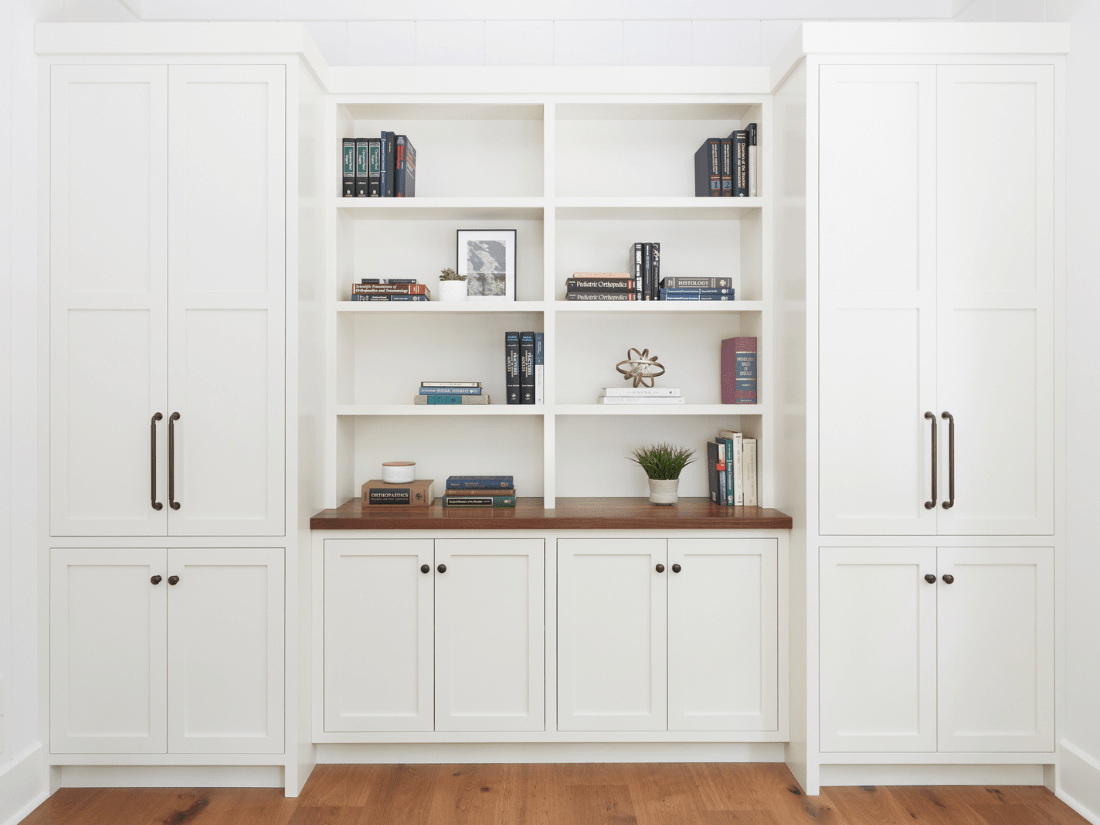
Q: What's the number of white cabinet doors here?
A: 12